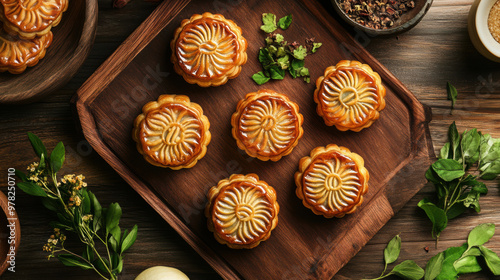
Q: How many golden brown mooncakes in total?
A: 8